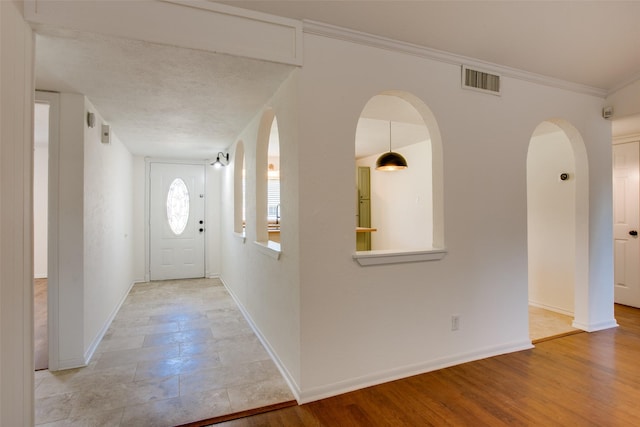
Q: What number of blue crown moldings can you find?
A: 0